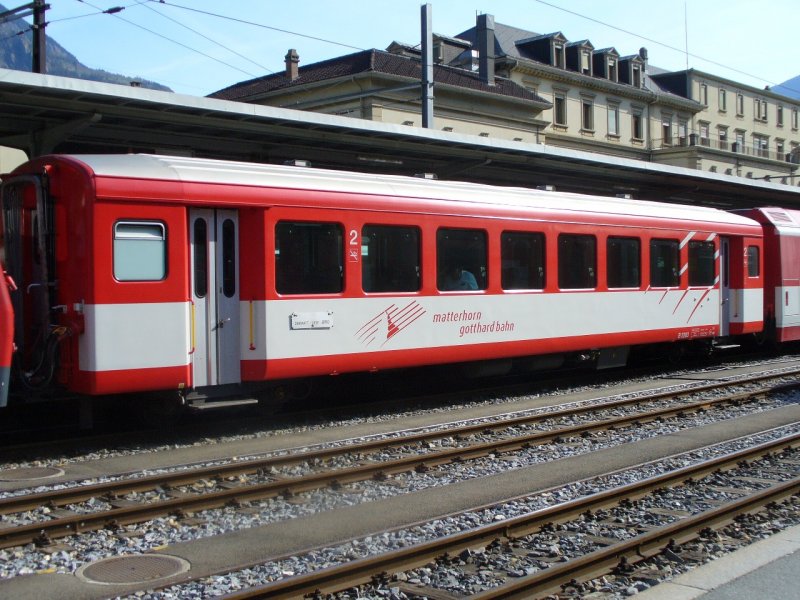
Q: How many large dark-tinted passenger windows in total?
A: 8